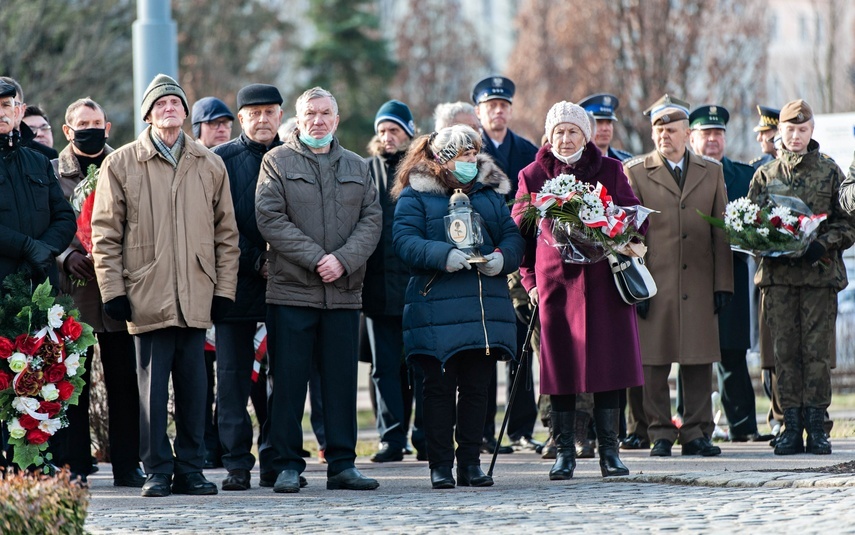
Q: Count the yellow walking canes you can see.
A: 0